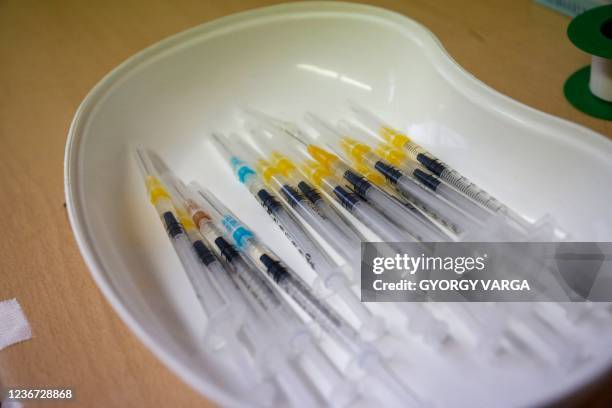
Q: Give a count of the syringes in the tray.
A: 12